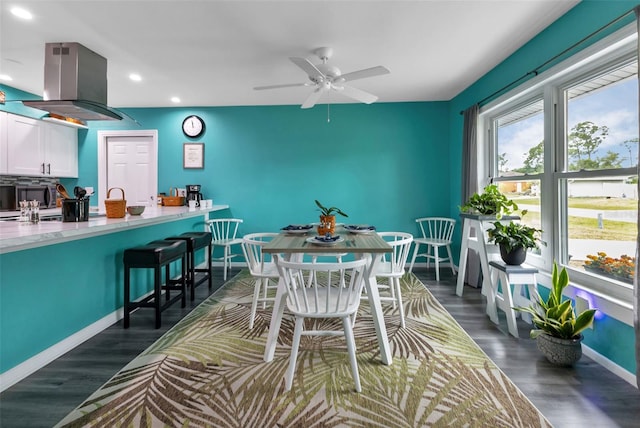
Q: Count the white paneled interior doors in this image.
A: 1